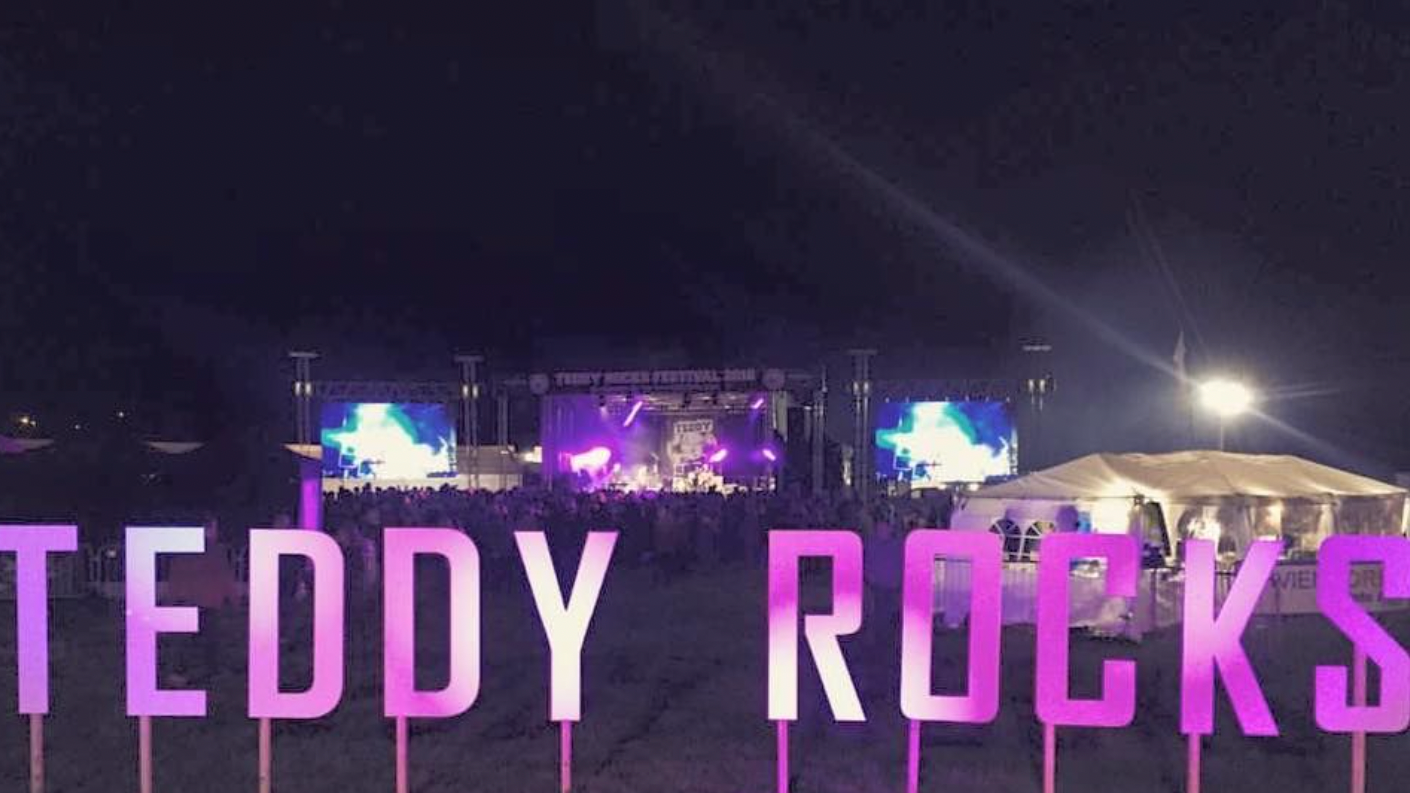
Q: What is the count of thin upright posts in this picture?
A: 10